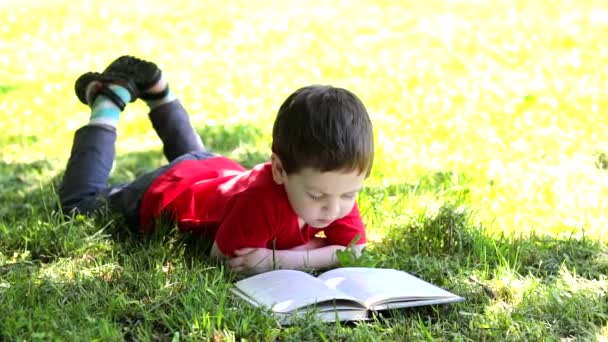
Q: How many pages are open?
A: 2